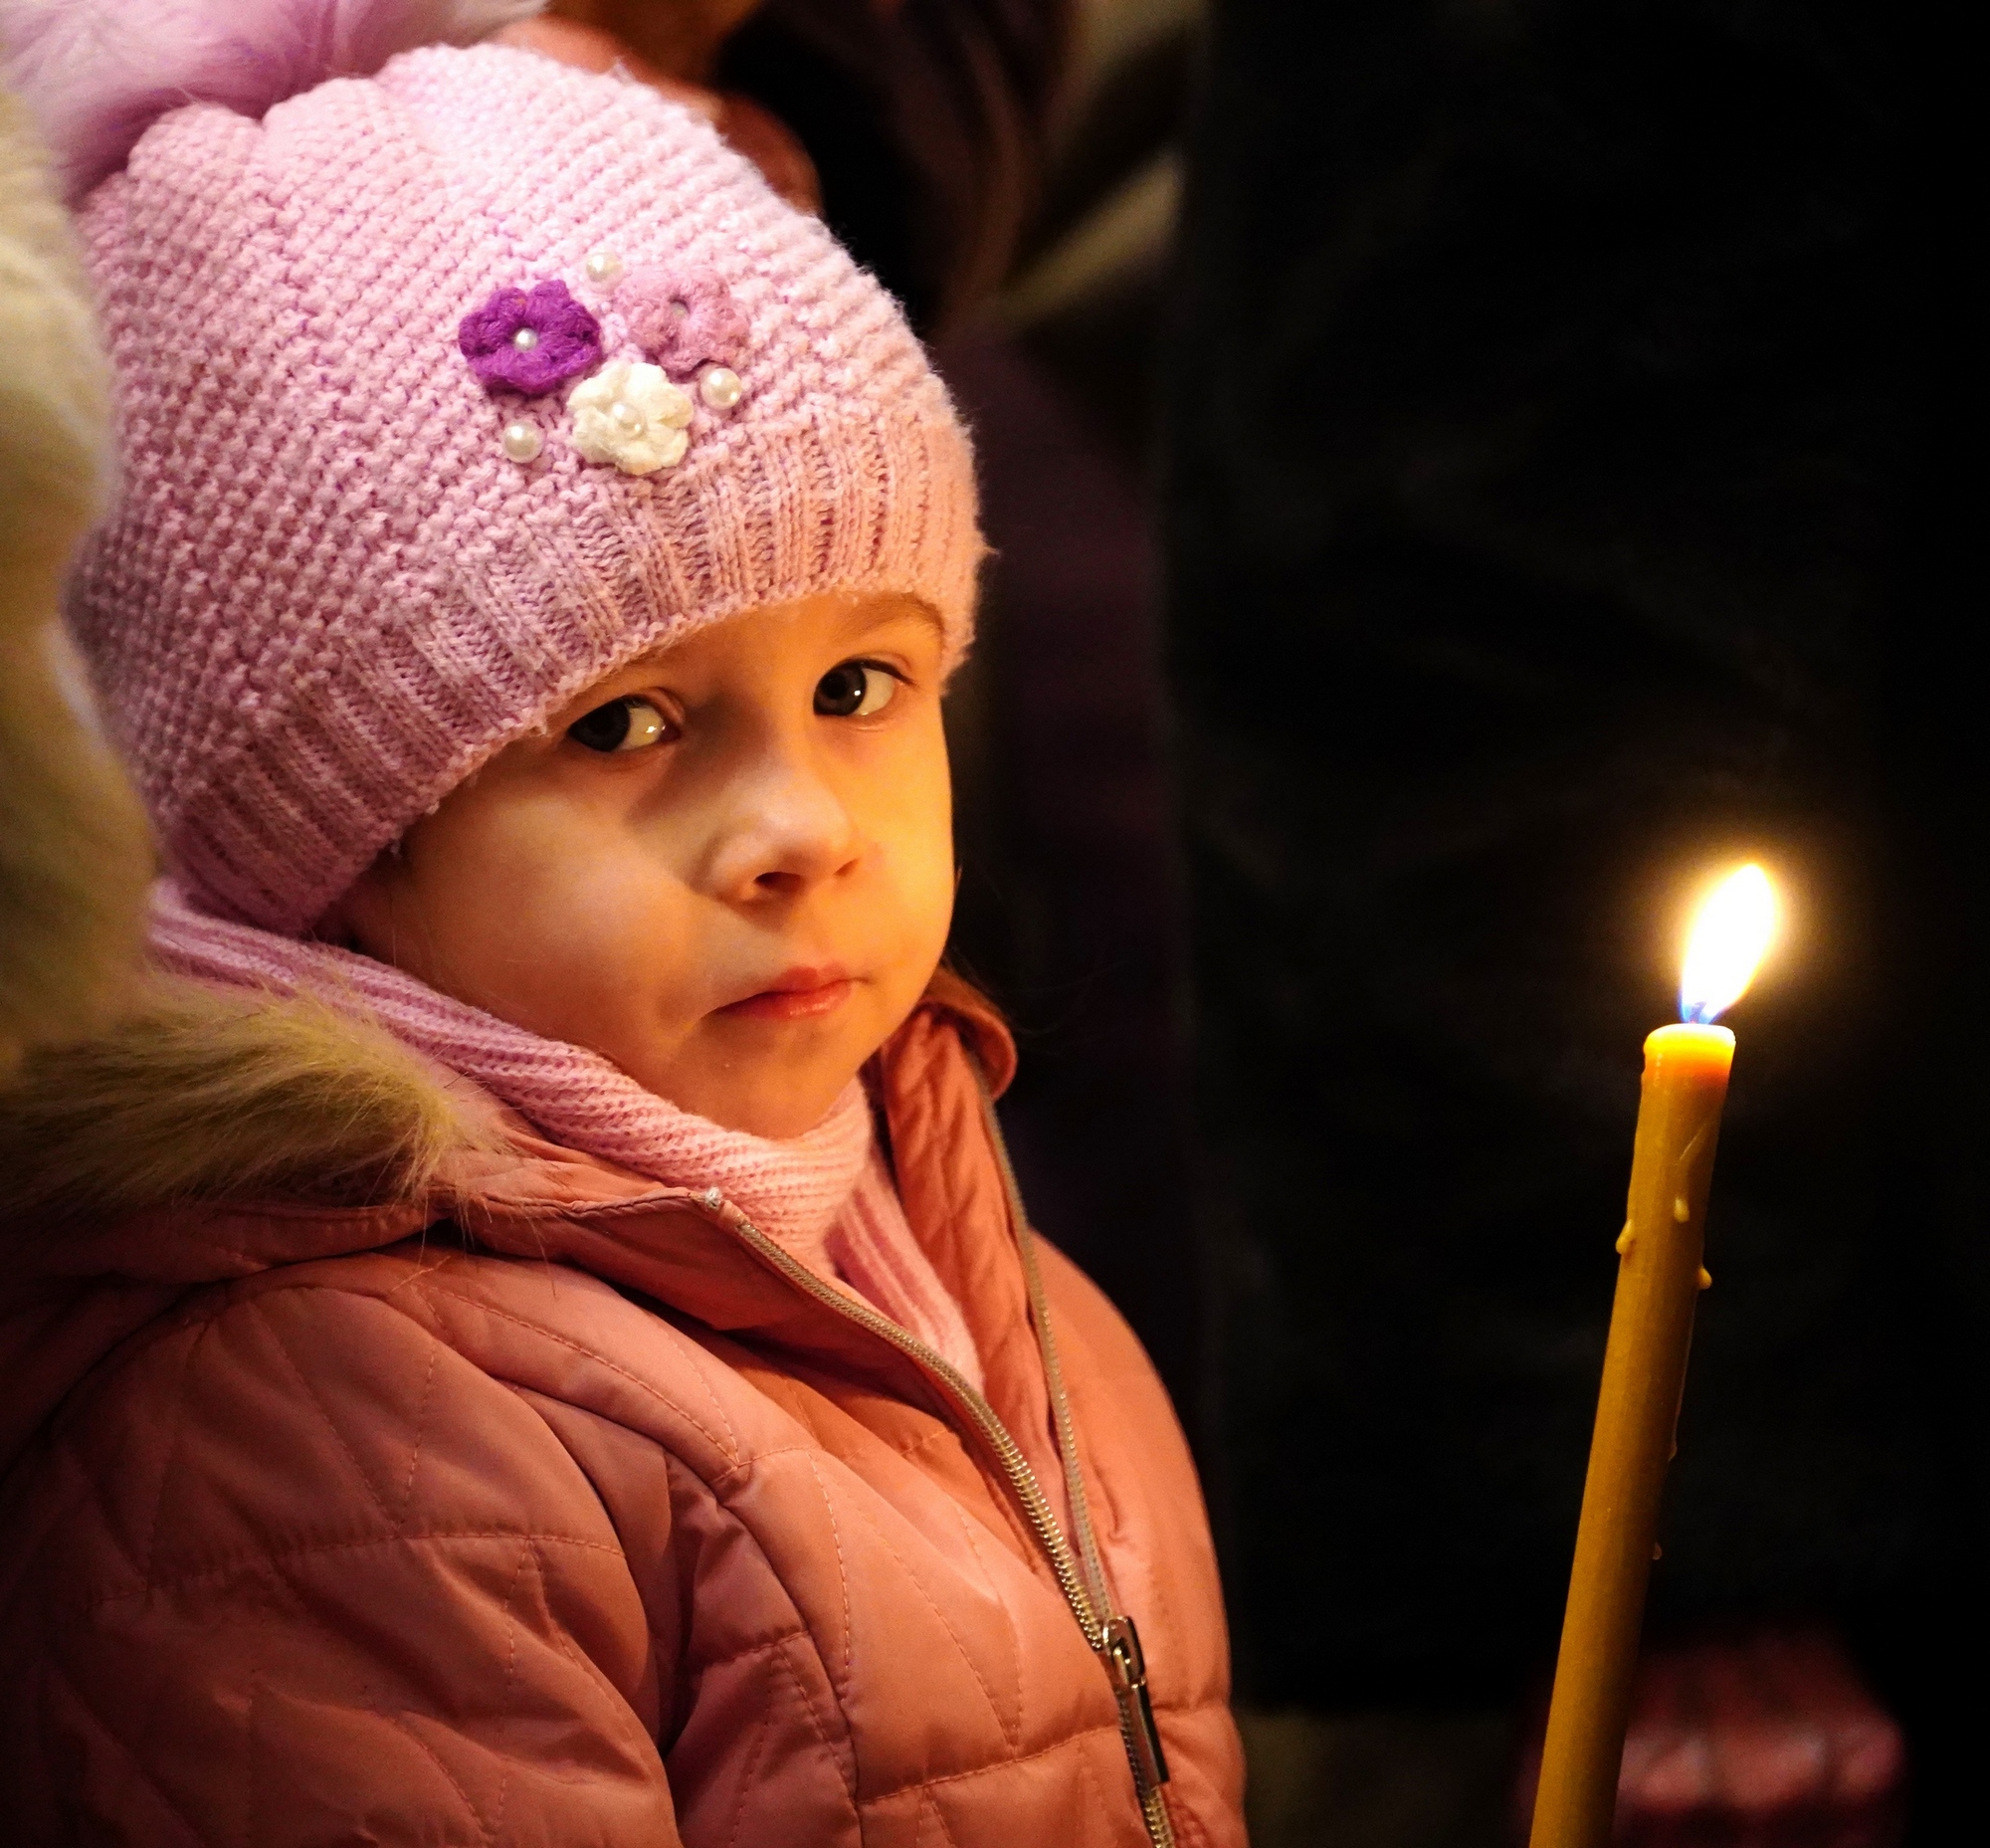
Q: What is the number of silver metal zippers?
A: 1